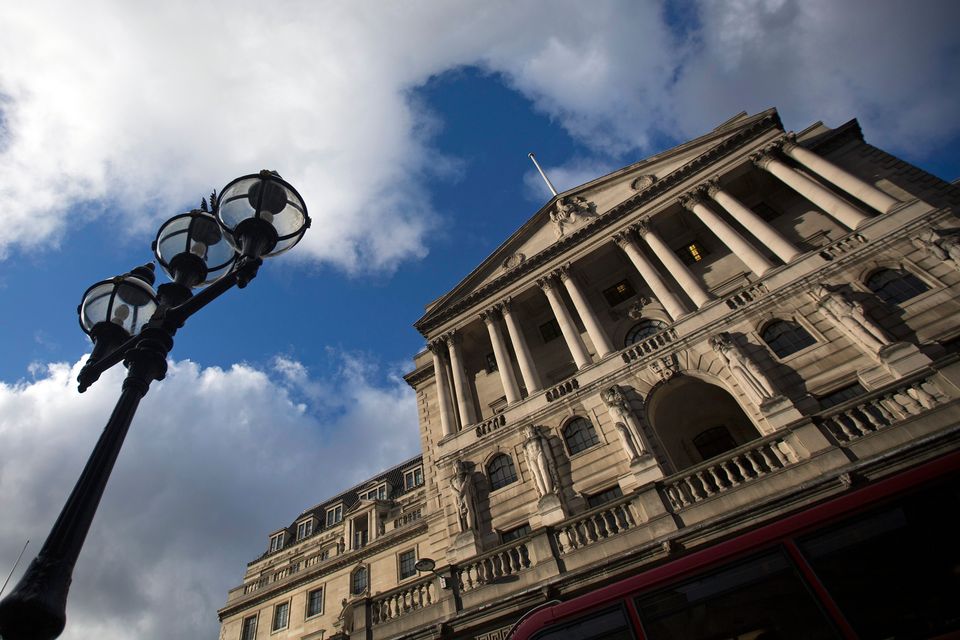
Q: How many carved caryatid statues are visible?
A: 6